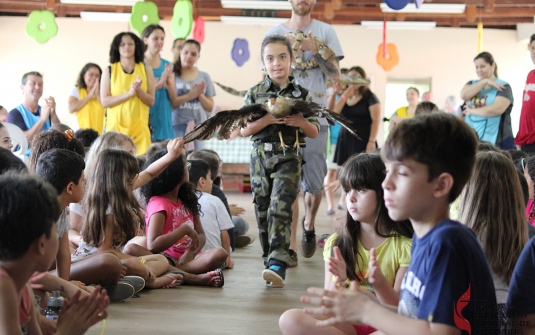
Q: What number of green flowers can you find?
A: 3